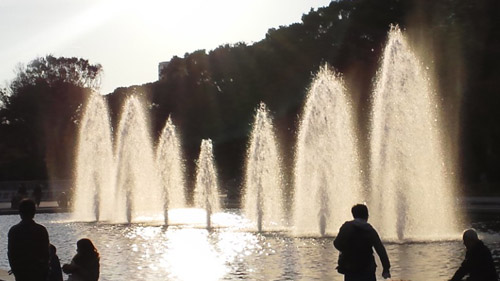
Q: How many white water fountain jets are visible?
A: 7